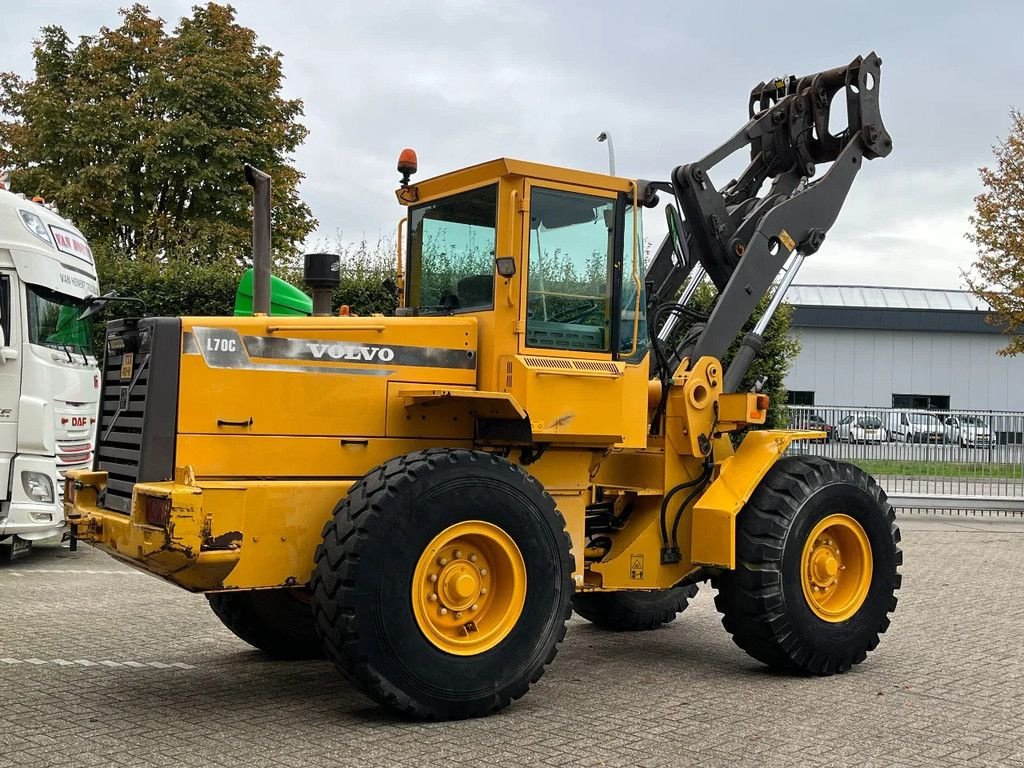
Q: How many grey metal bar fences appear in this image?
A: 1